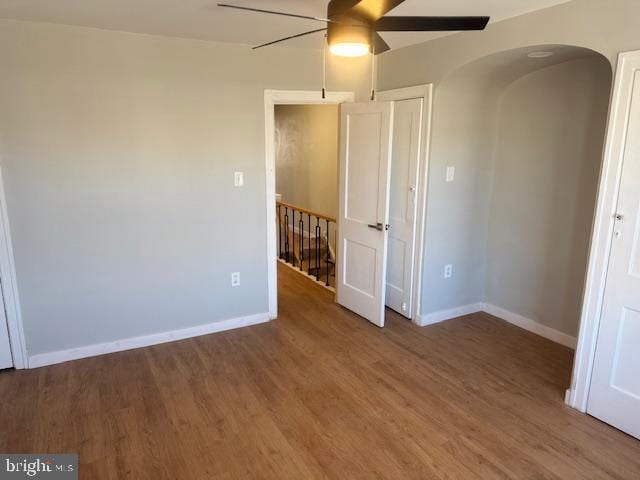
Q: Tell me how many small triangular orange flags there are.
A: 0